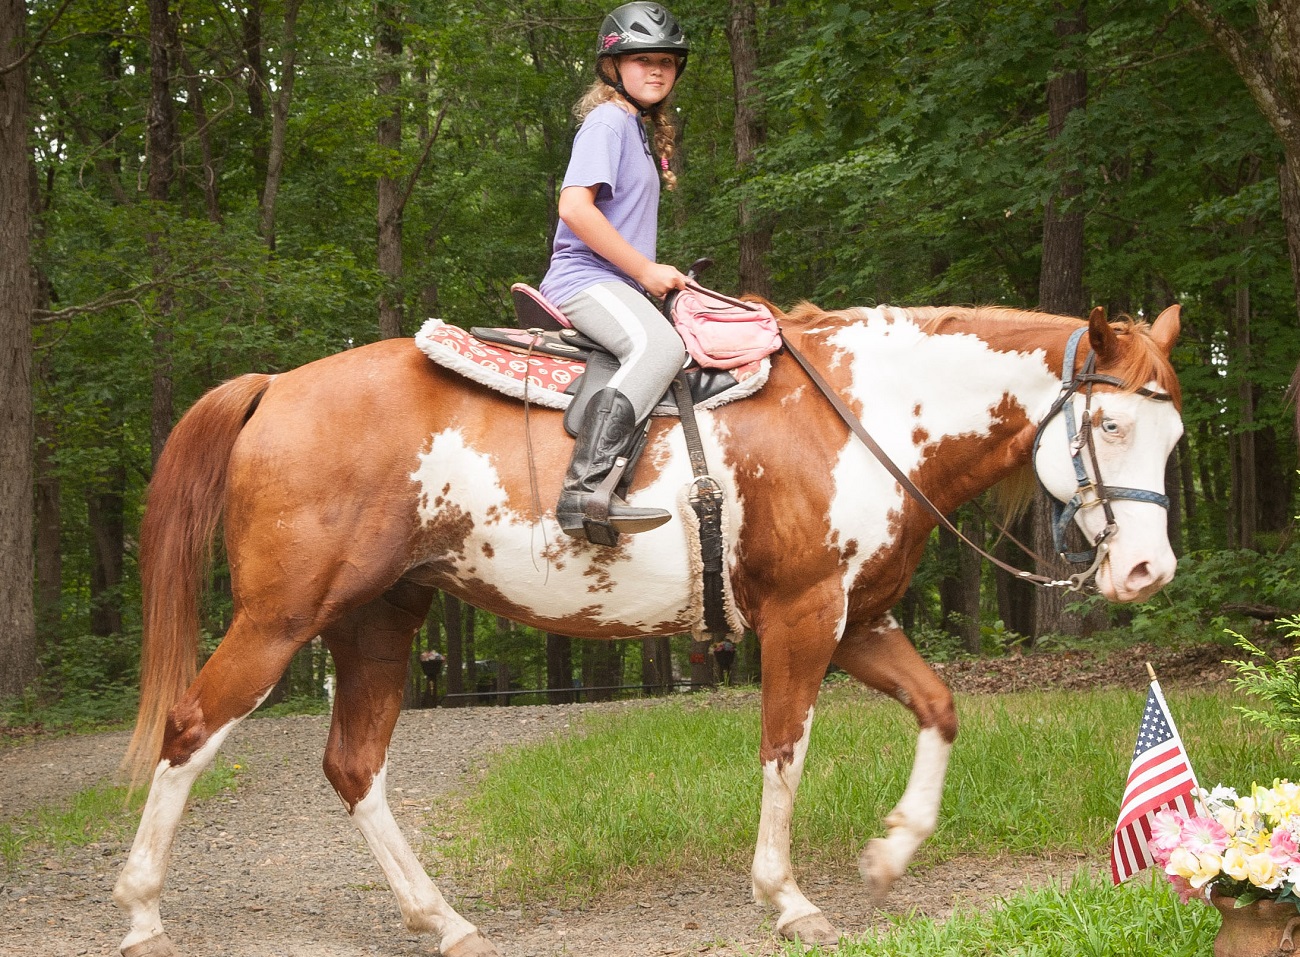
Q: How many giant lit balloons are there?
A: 0